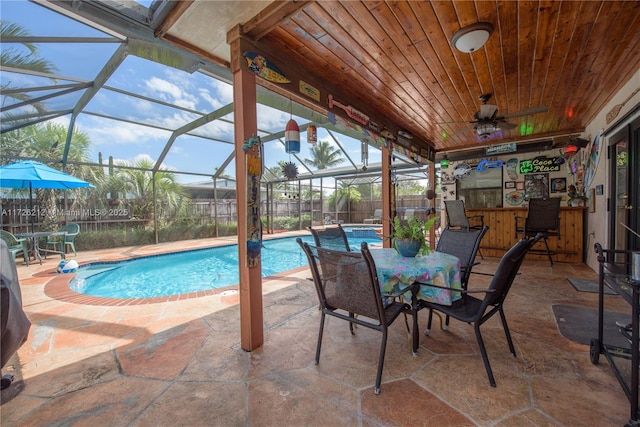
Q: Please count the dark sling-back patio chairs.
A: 6